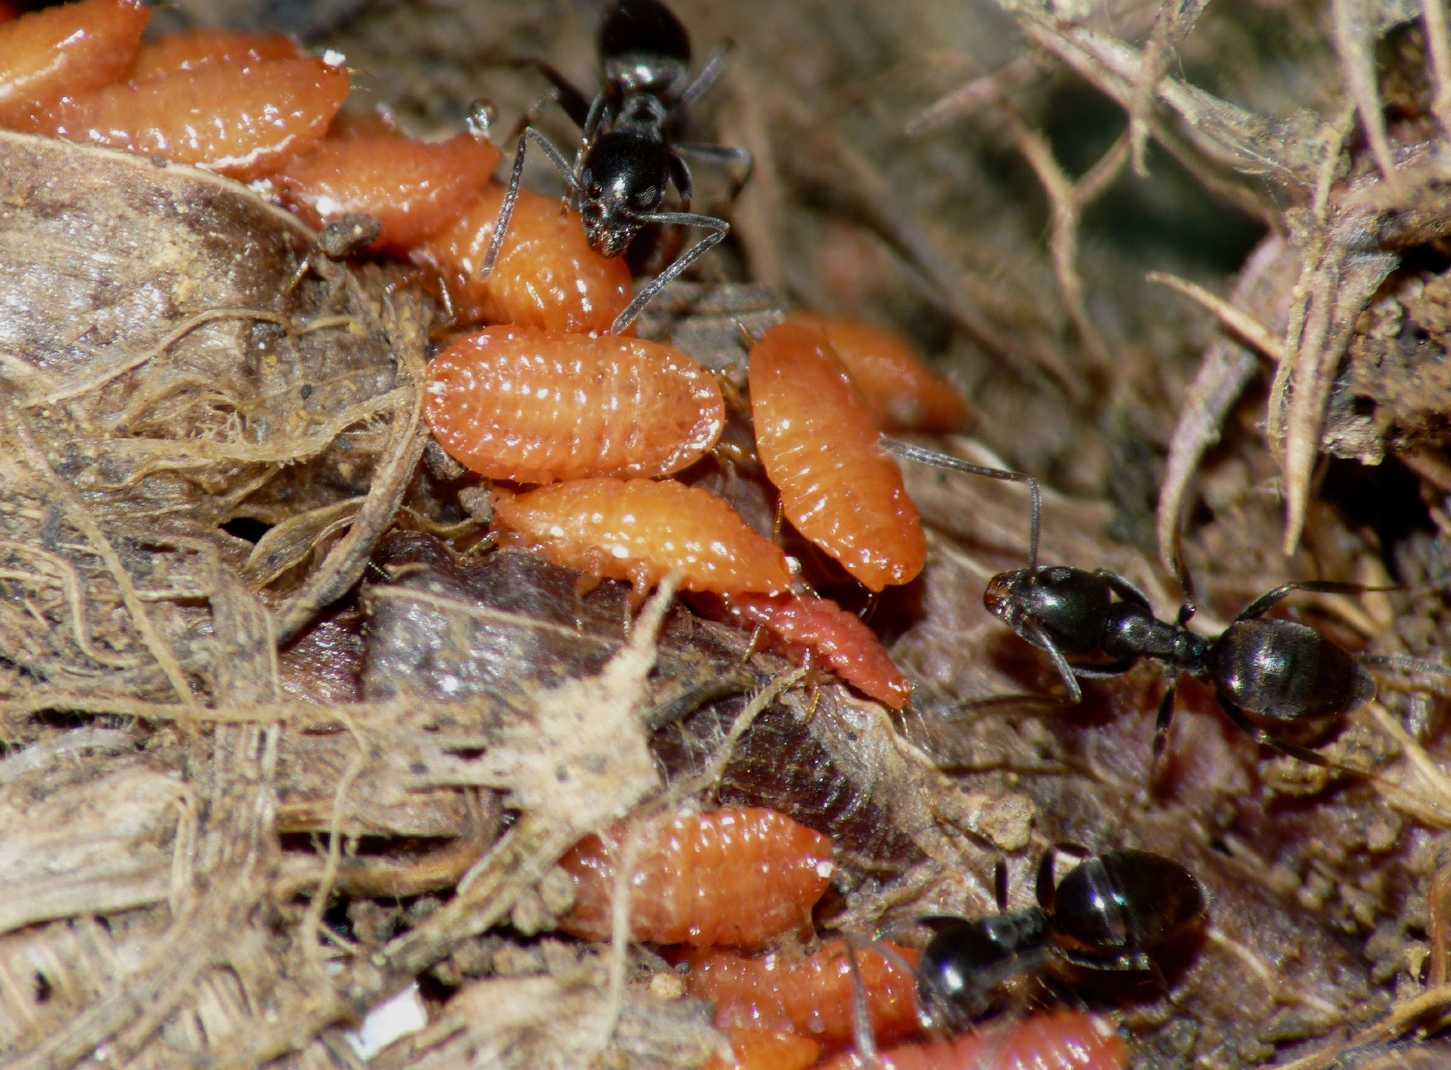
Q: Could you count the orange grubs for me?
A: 14